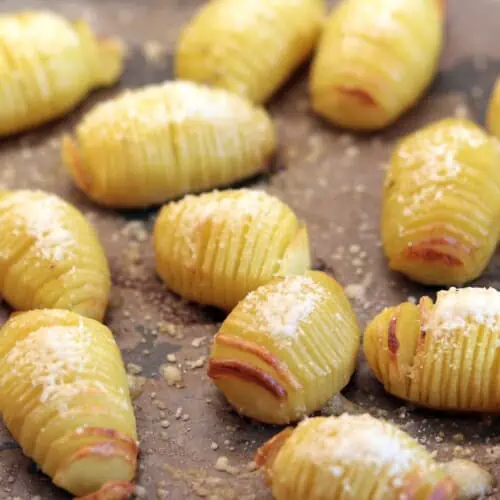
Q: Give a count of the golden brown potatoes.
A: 12